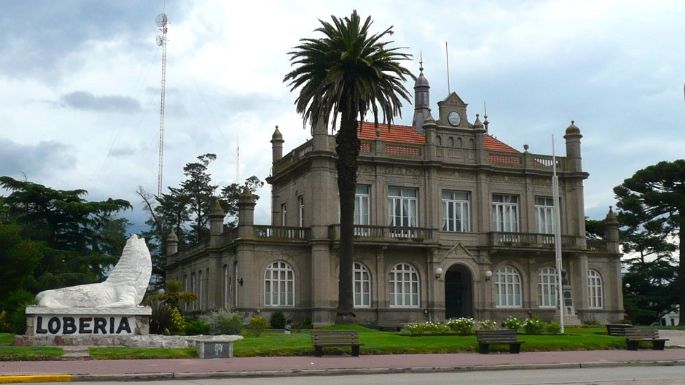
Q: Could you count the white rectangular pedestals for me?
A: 1